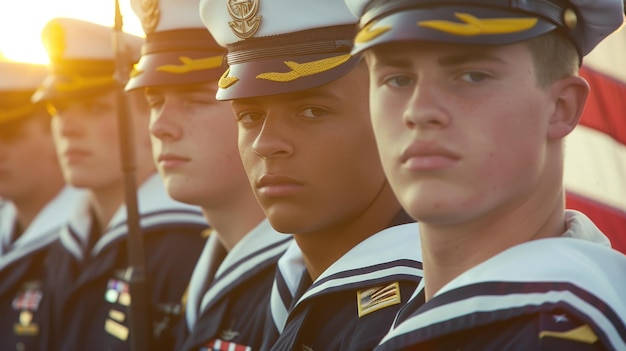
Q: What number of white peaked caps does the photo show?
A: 5